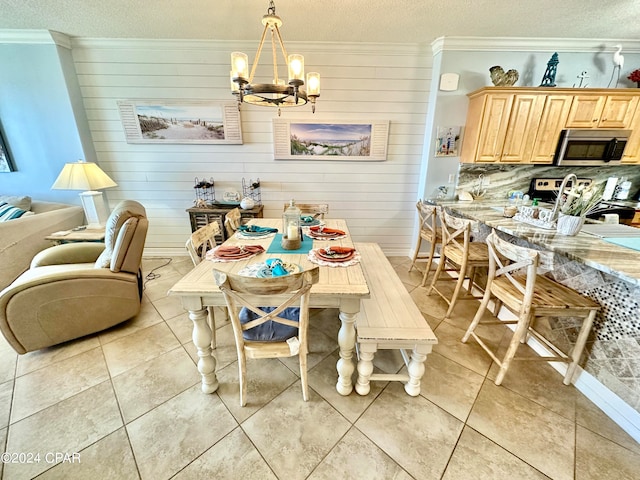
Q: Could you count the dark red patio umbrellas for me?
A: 0